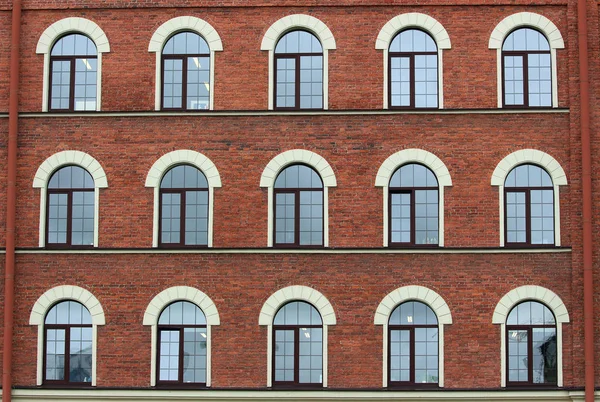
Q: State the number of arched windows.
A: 15